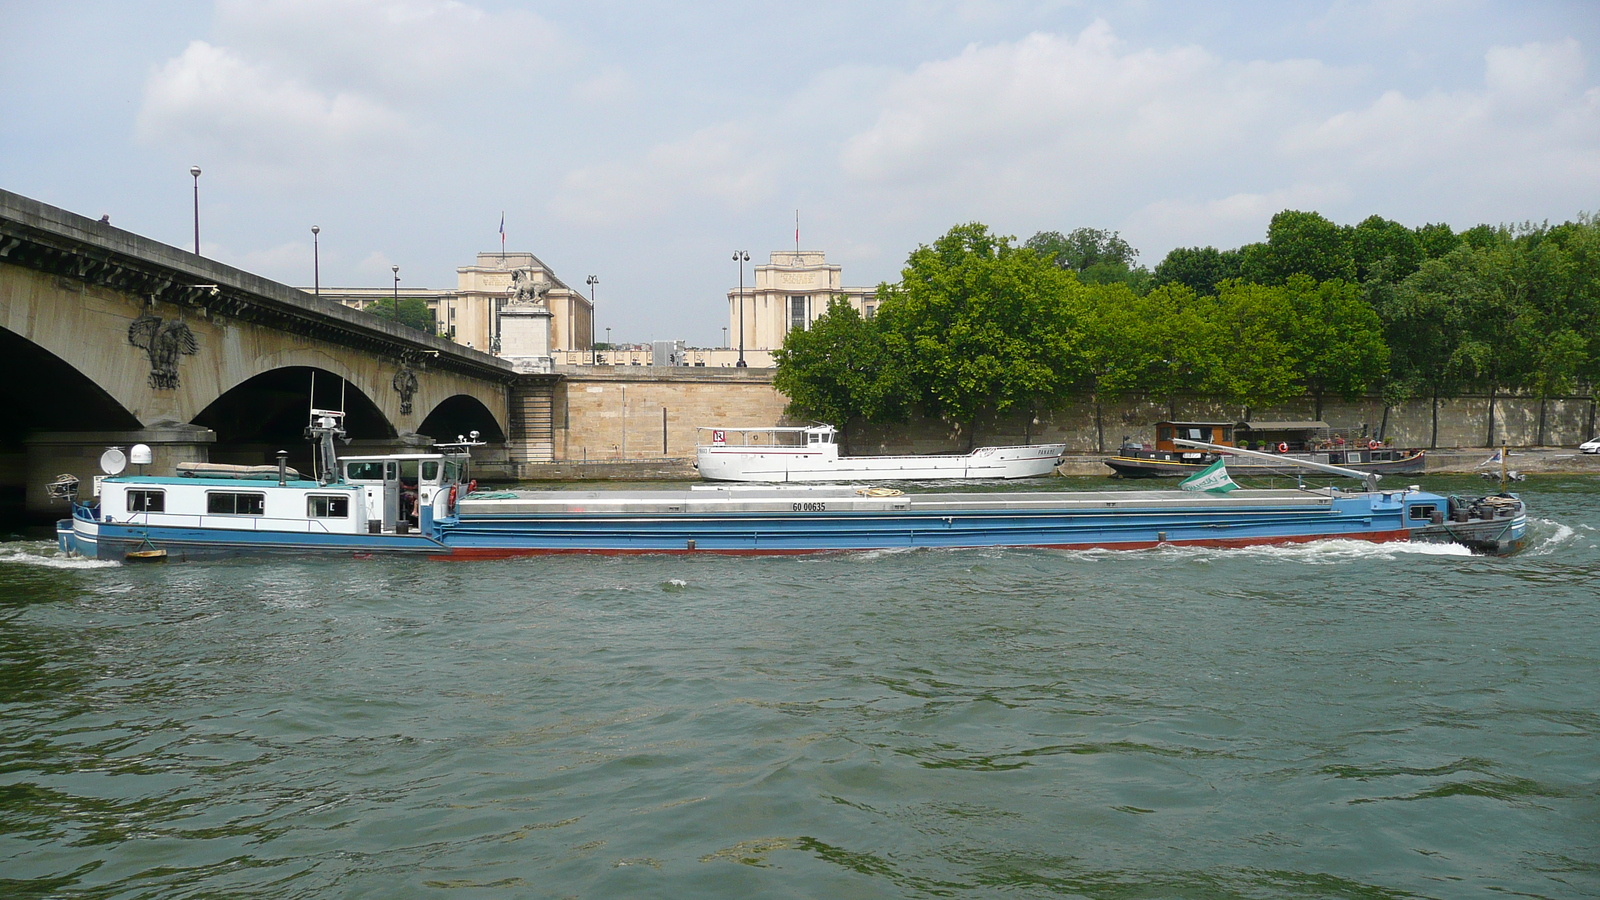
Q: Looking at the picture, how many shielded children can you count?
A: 0